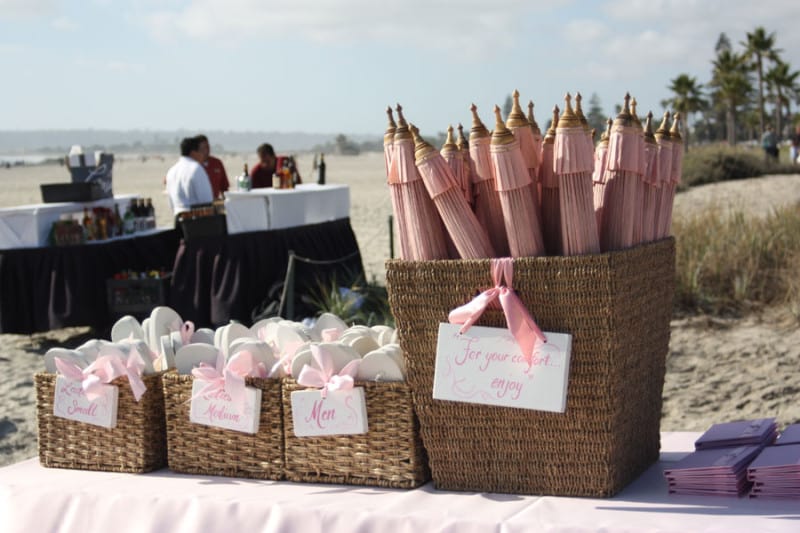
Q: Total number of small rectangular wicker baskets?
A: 3